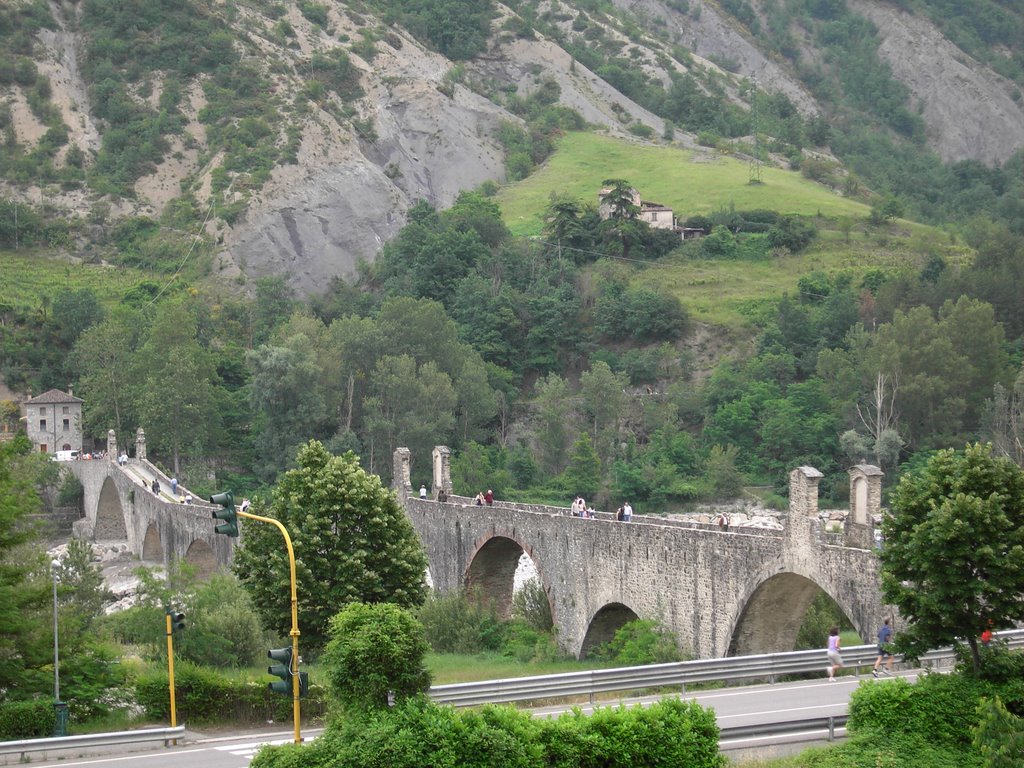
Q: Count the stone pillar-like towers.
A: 6